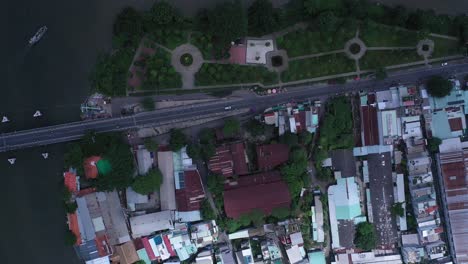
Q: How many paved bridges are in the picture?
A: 1